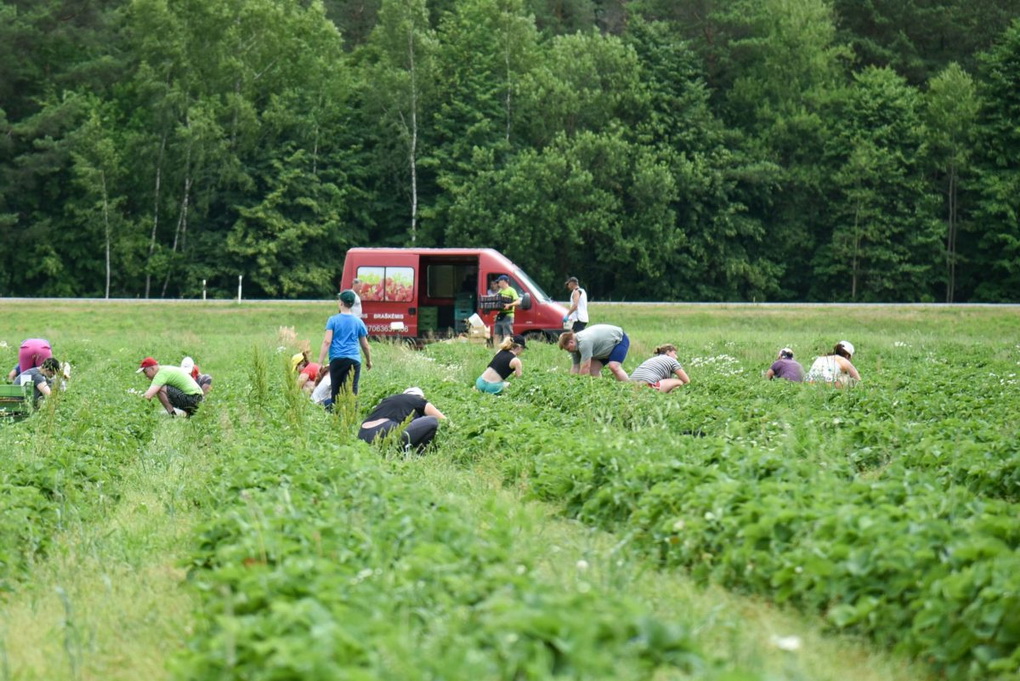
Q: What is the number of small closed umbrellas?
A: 0